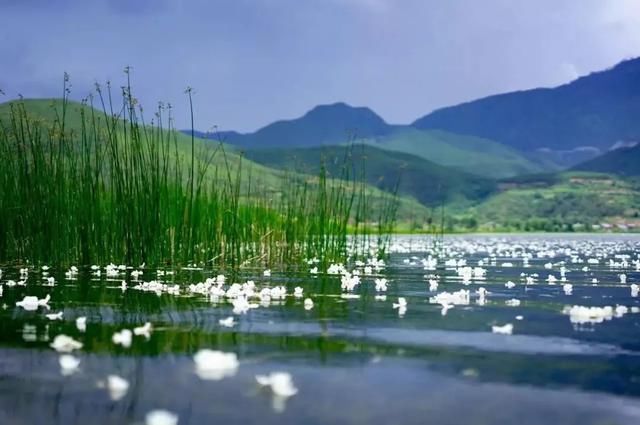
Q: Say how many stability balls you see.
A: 0